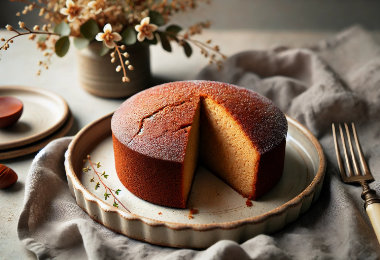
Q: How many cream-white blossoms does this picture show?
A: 3